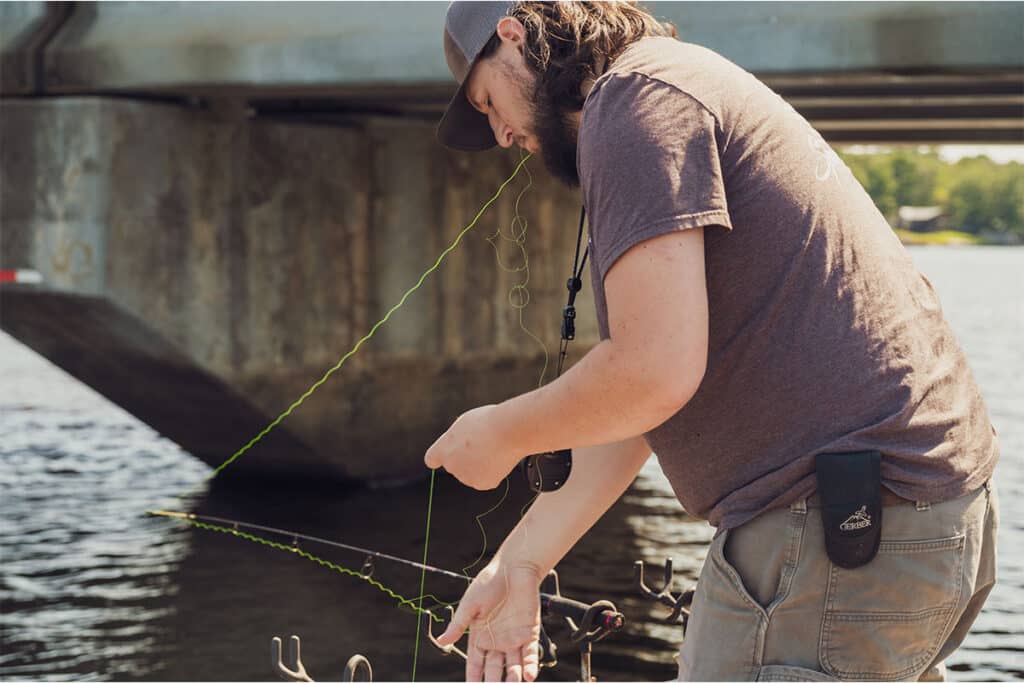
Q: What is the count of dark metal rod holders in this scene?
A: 4